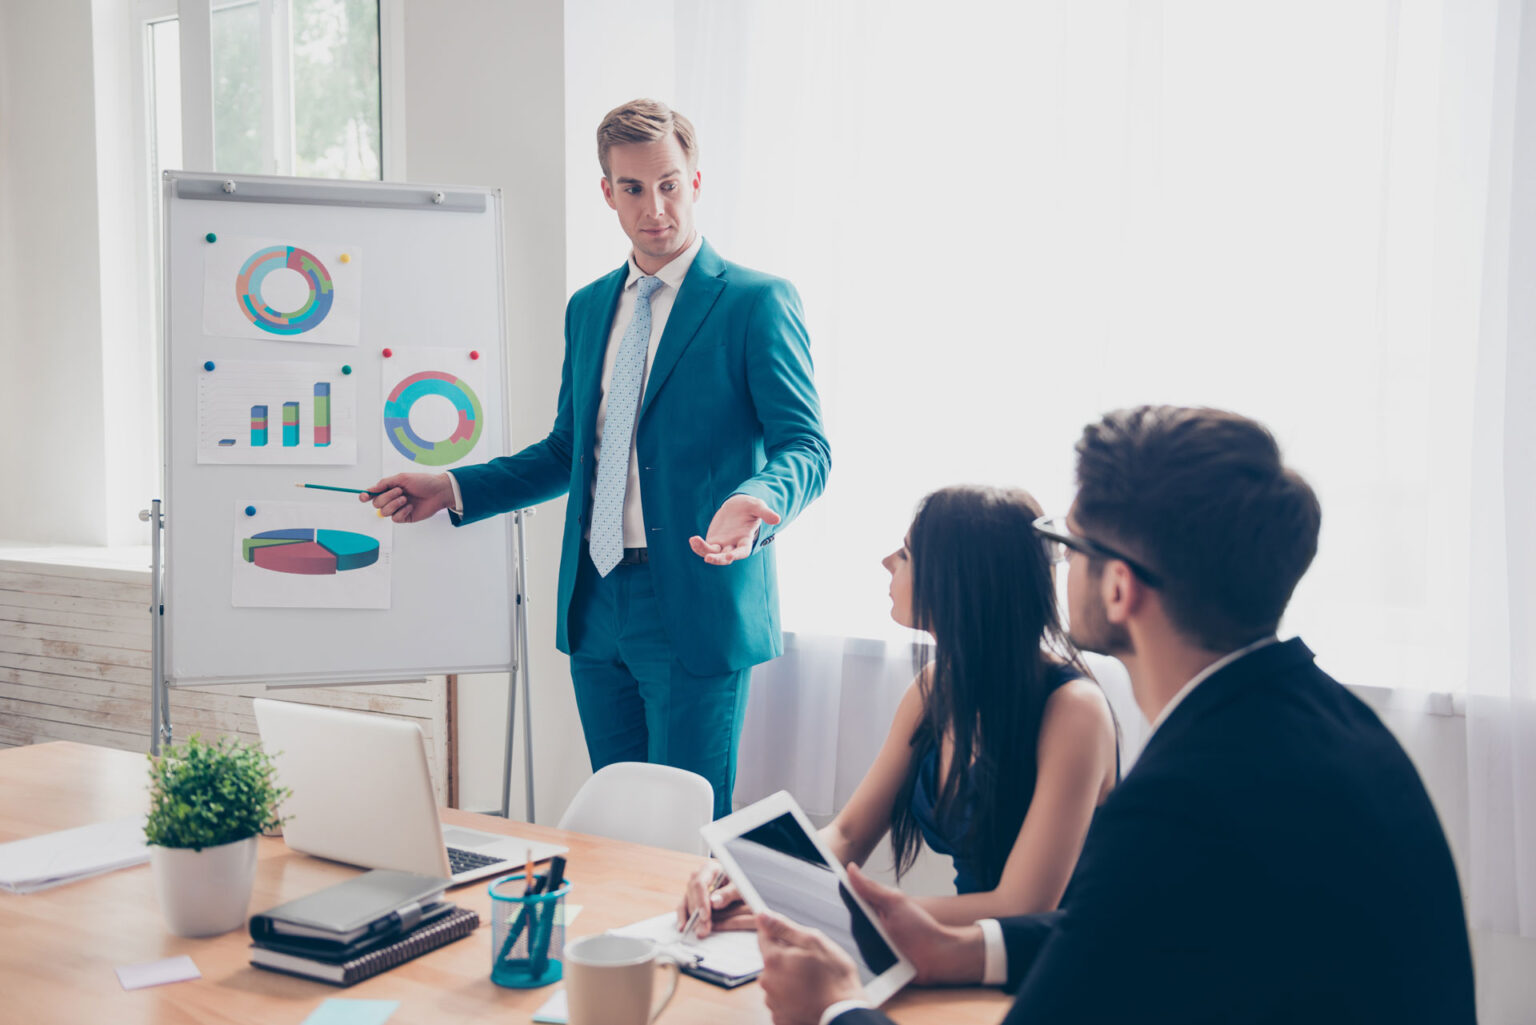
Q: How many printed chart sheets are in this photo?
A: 4